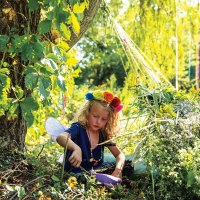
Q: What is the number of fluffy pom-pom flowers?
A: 5